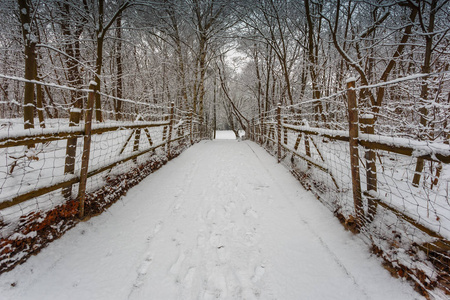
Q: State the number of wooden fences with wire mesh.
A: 2